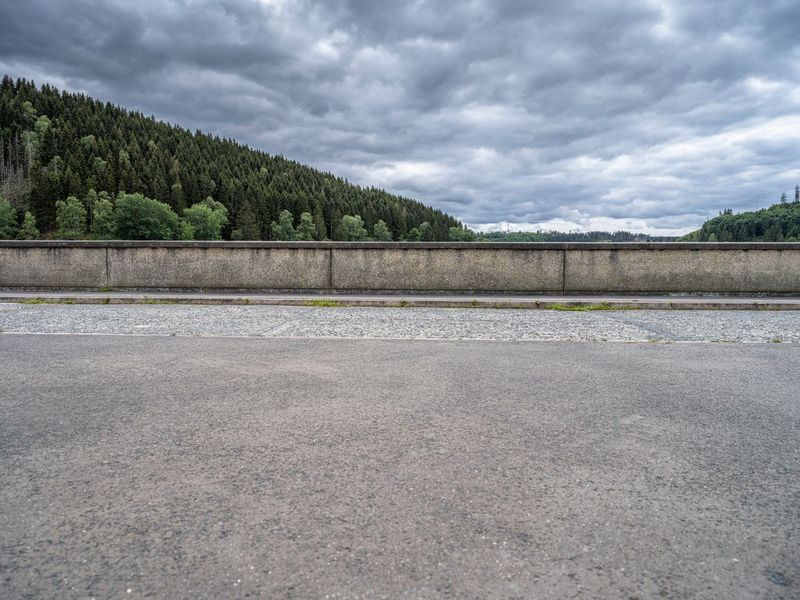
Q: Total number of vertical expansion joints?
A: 3